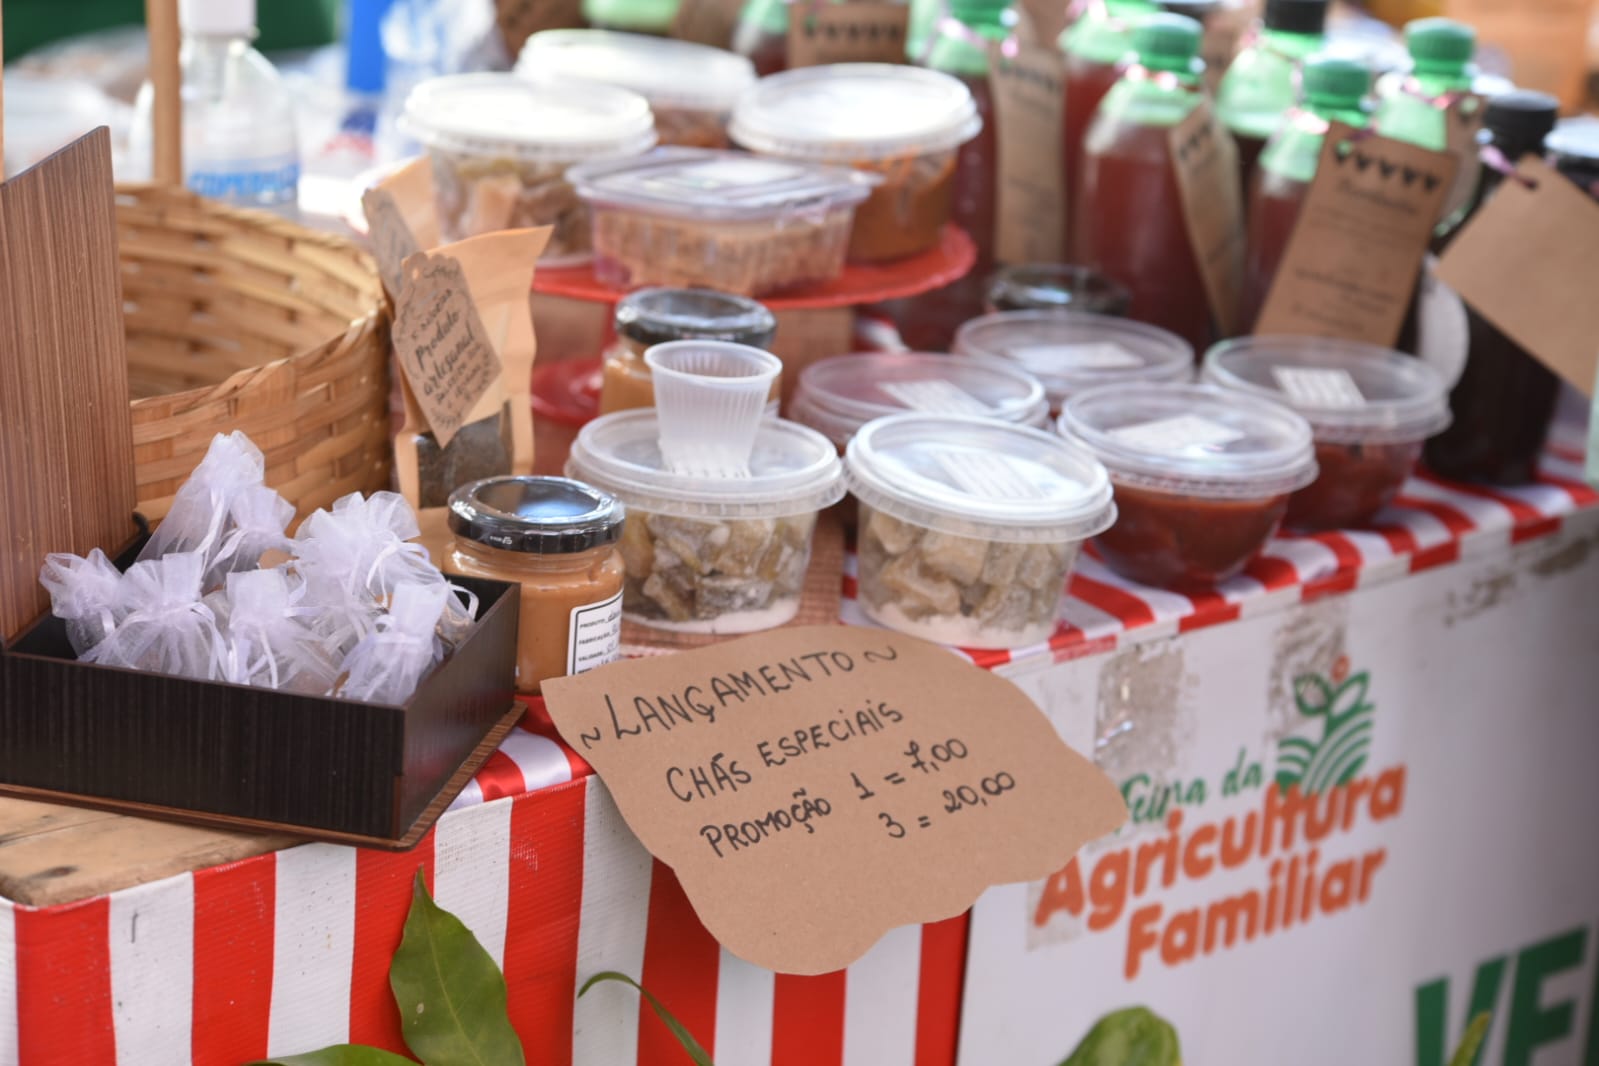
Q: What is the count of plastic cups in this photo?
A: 1